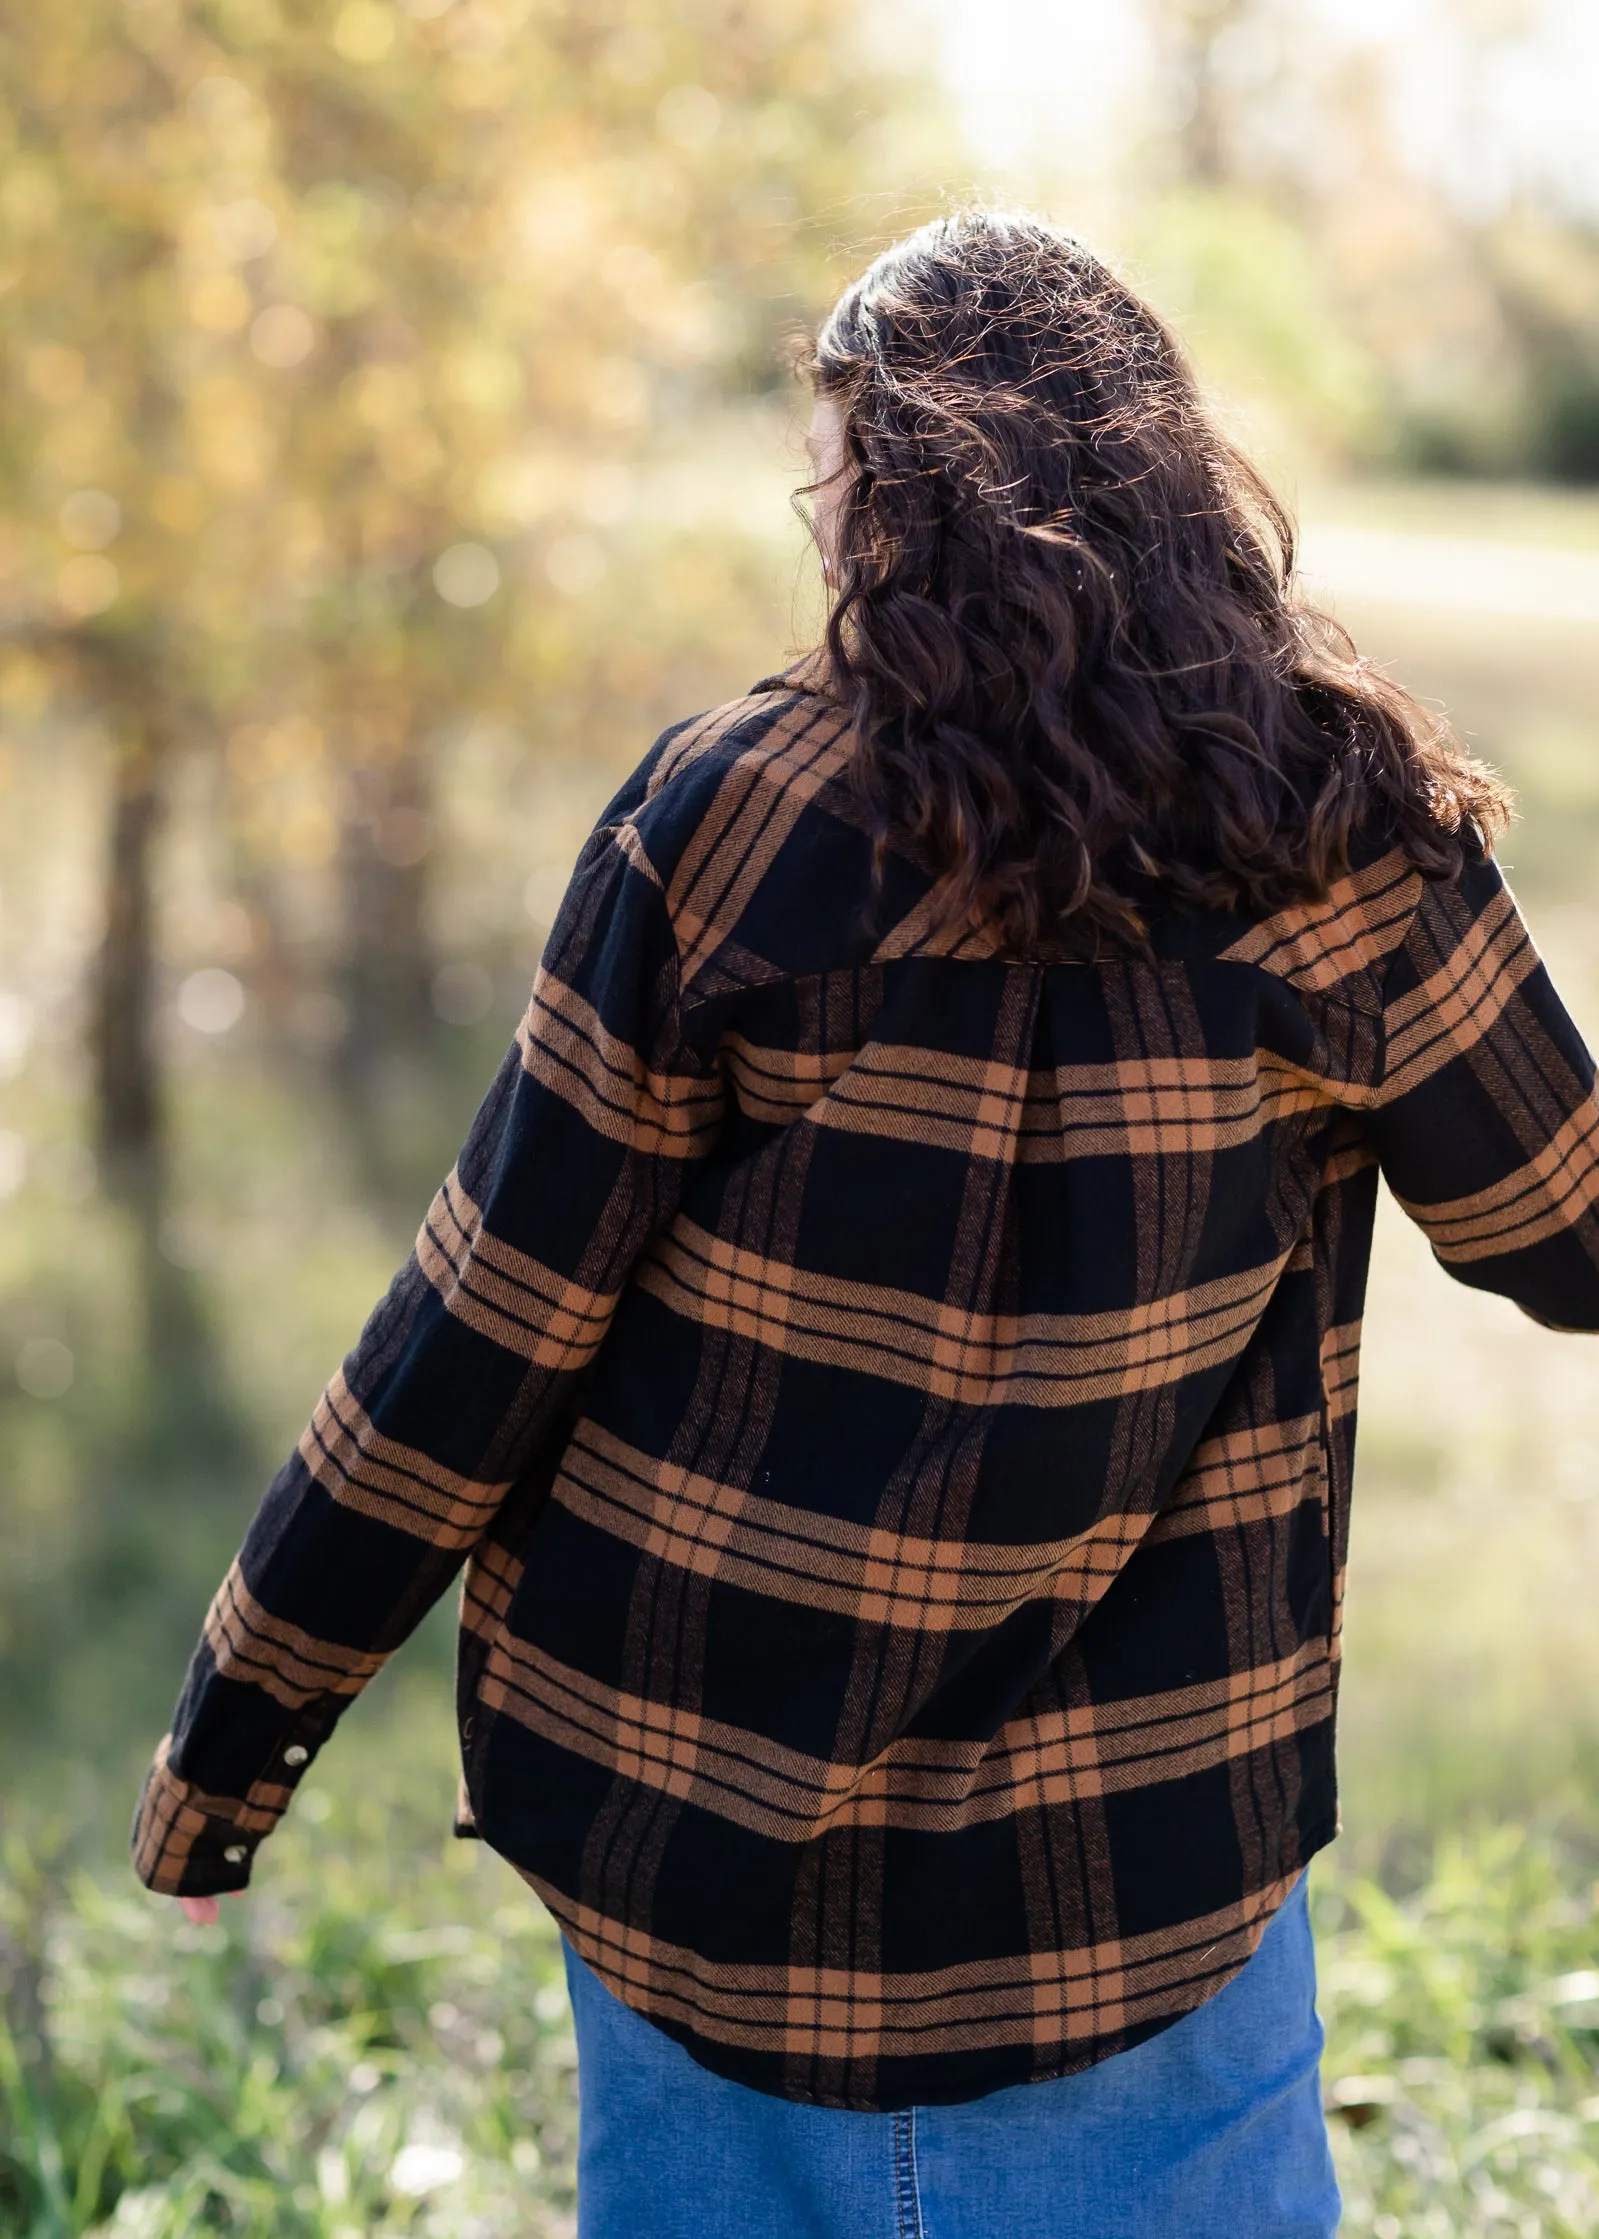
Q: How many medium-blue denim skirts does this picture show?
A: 1